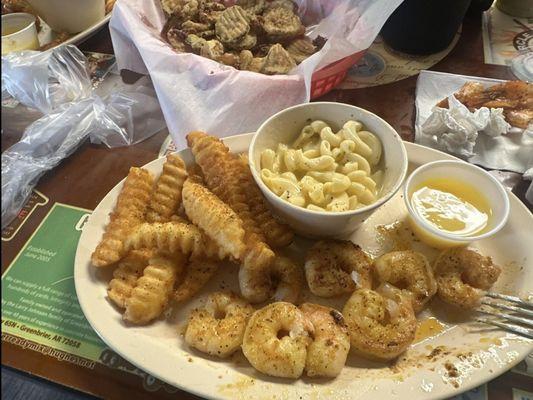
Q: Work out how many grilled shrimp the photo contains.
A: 8